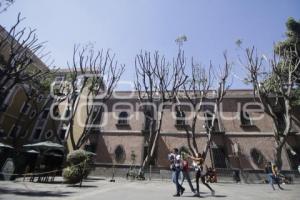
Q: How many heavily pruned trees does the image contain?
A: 5